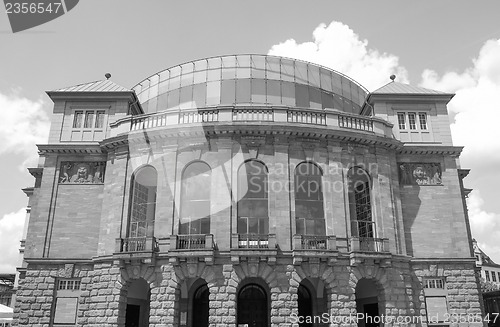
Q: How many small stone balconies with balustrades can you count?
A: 5